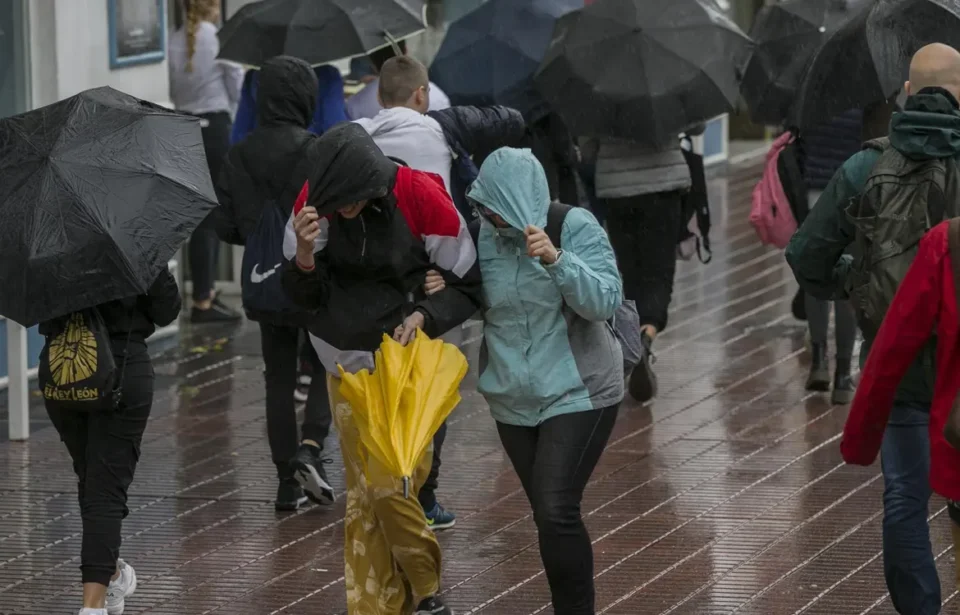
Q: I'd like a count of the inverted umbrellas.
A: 1